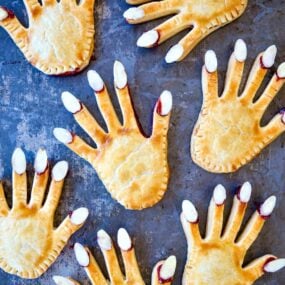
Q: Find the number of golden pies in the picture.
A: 7